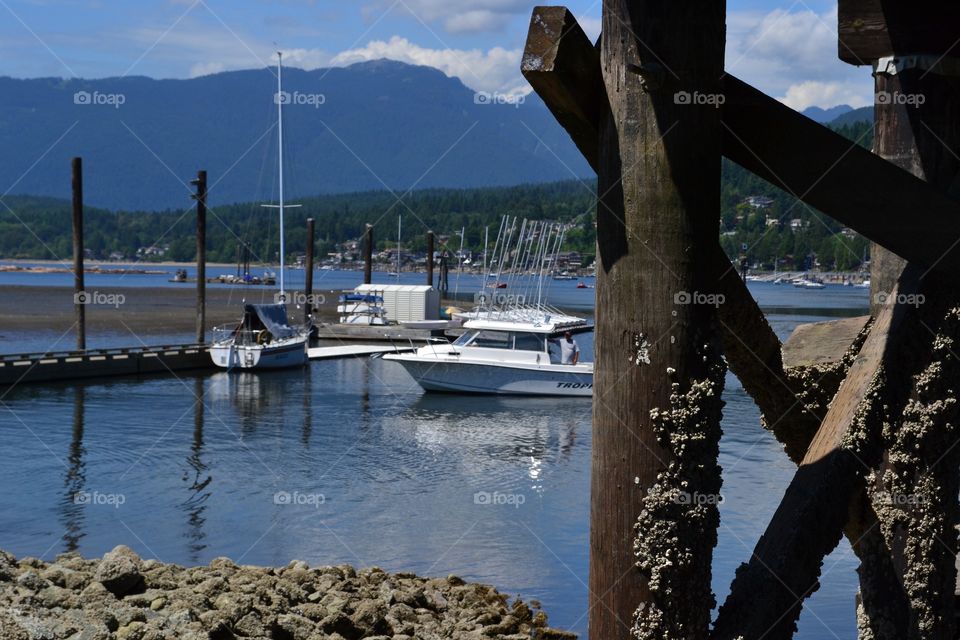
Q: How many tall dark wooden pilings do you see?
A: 5